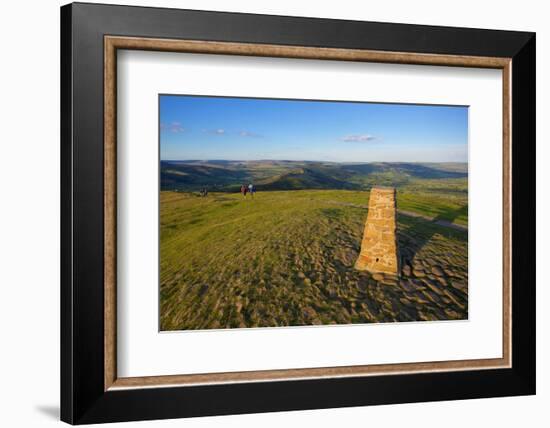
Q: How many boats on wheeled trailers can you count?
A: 0